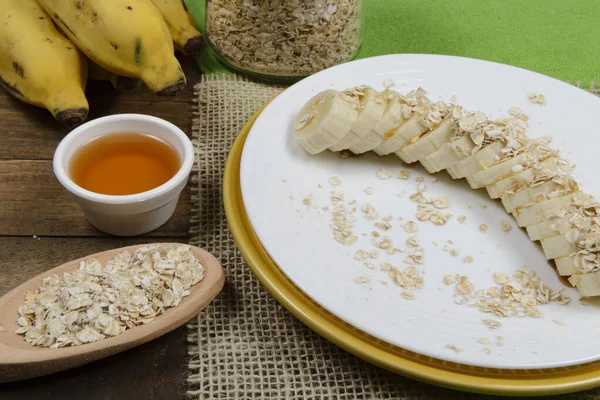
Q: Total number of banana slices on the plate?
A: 15